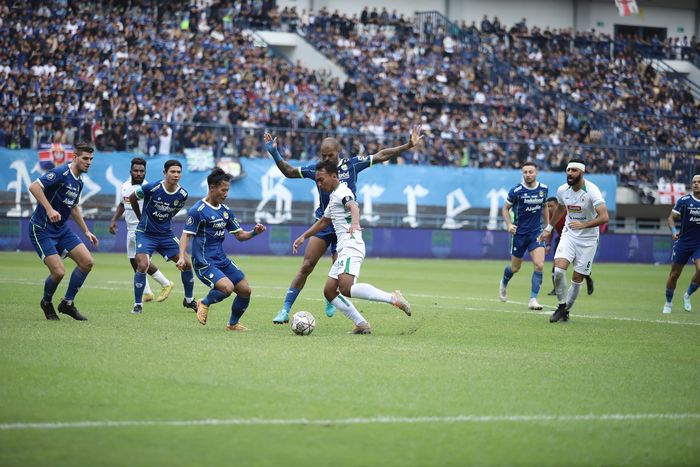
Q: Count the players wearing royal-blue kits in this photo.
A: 6